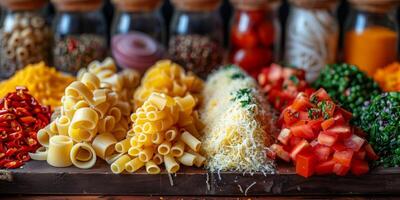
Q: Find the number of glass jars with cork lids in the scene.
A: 7